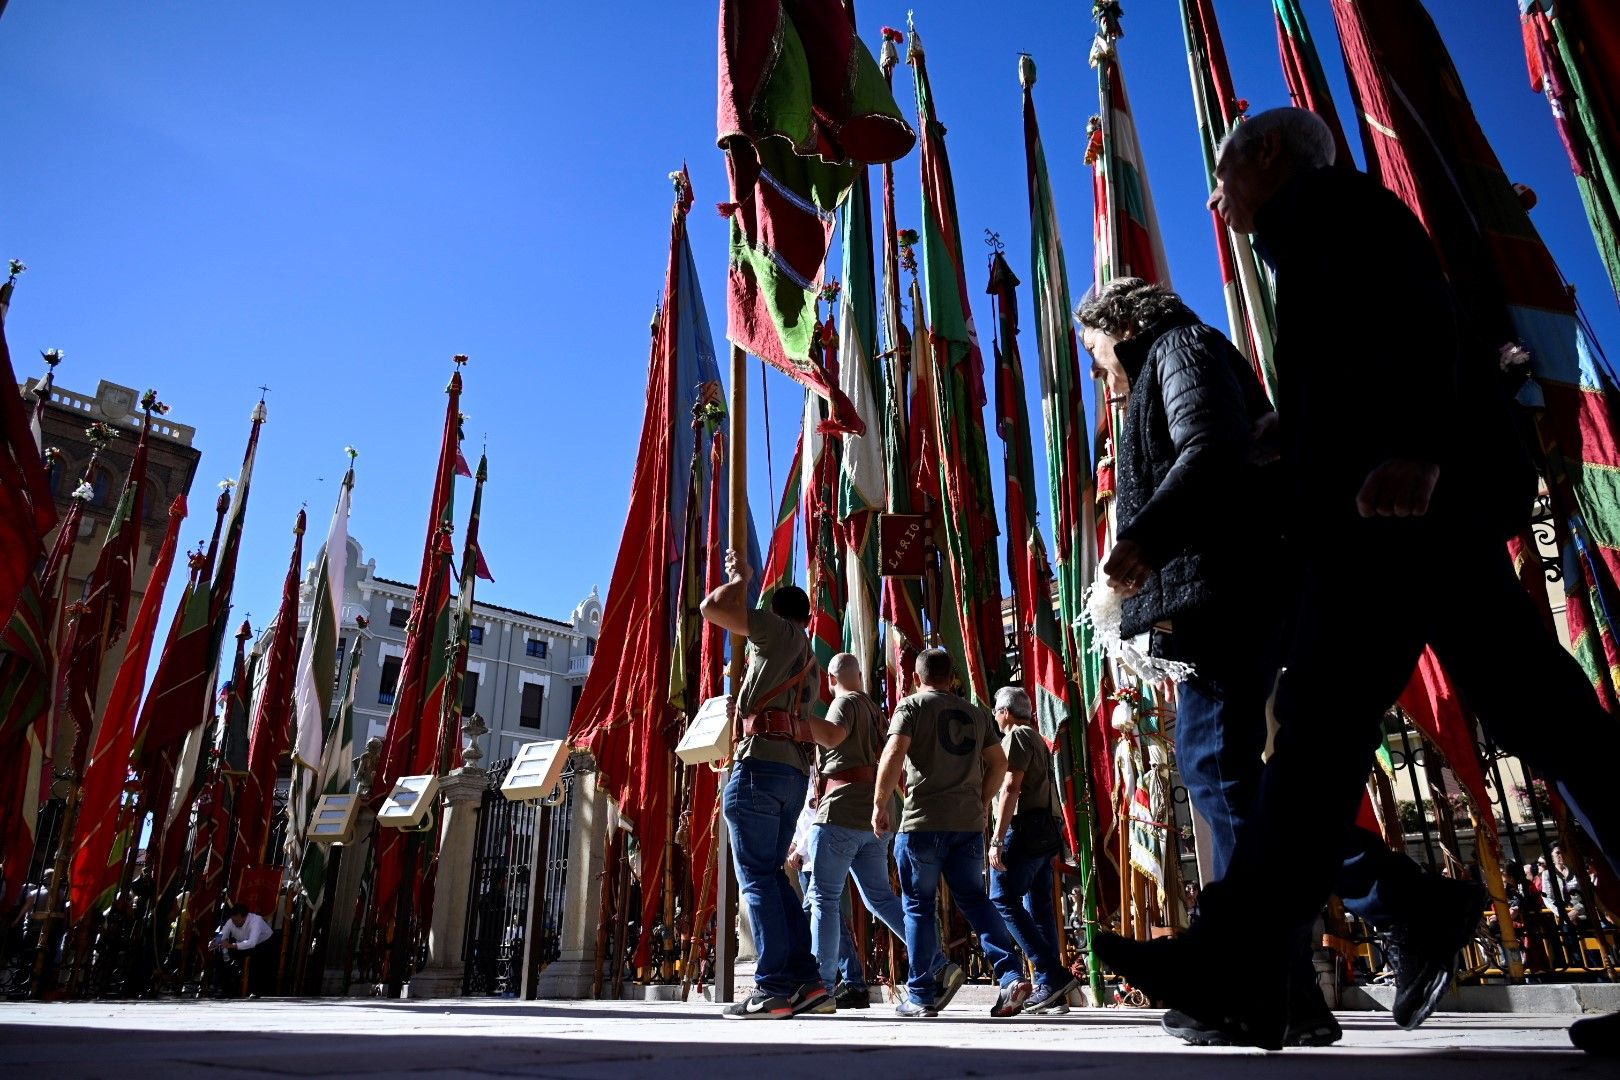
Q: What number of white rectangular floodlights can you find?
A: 4